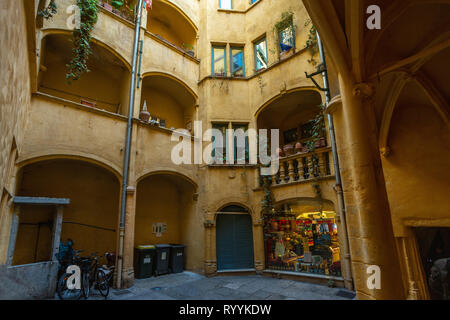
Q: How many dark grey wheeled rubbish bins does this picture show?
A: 3